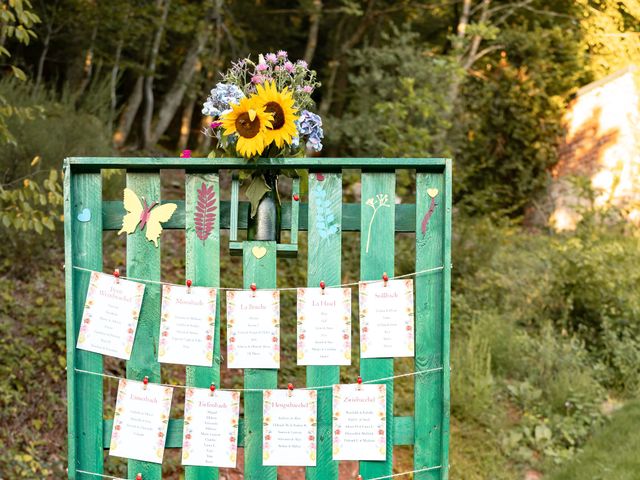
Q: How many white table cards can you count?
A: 9